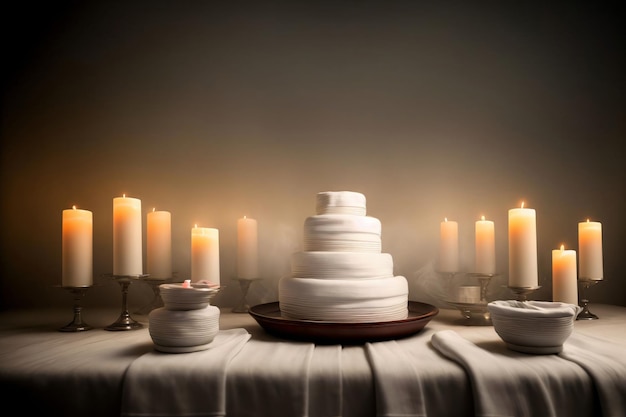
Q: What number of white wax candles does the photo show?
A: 10